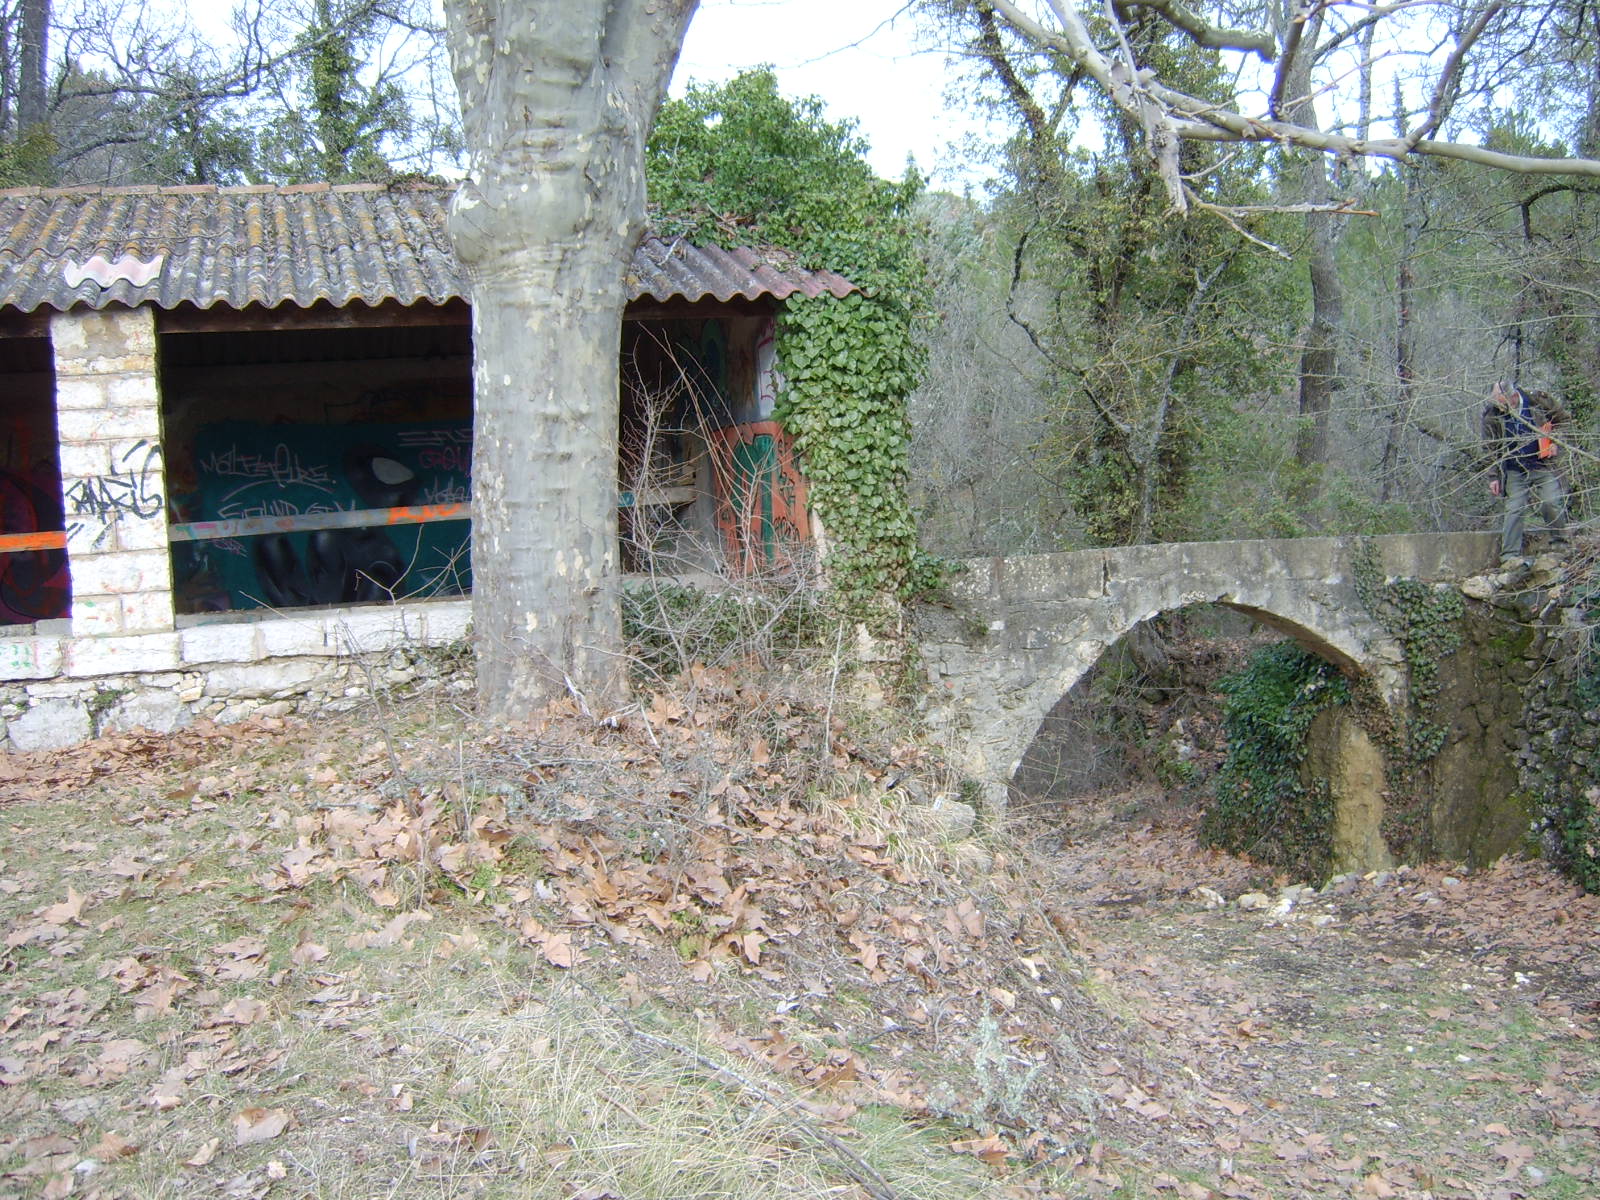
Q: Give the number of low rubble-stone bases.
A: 1